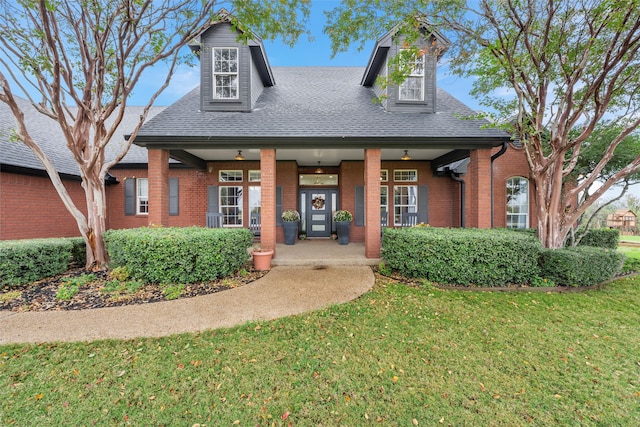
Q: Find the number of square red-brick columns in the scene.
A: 4